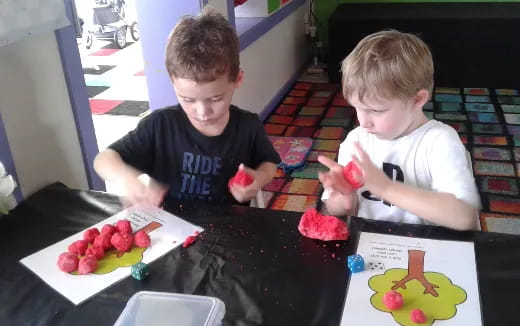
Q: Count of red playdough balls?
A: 14